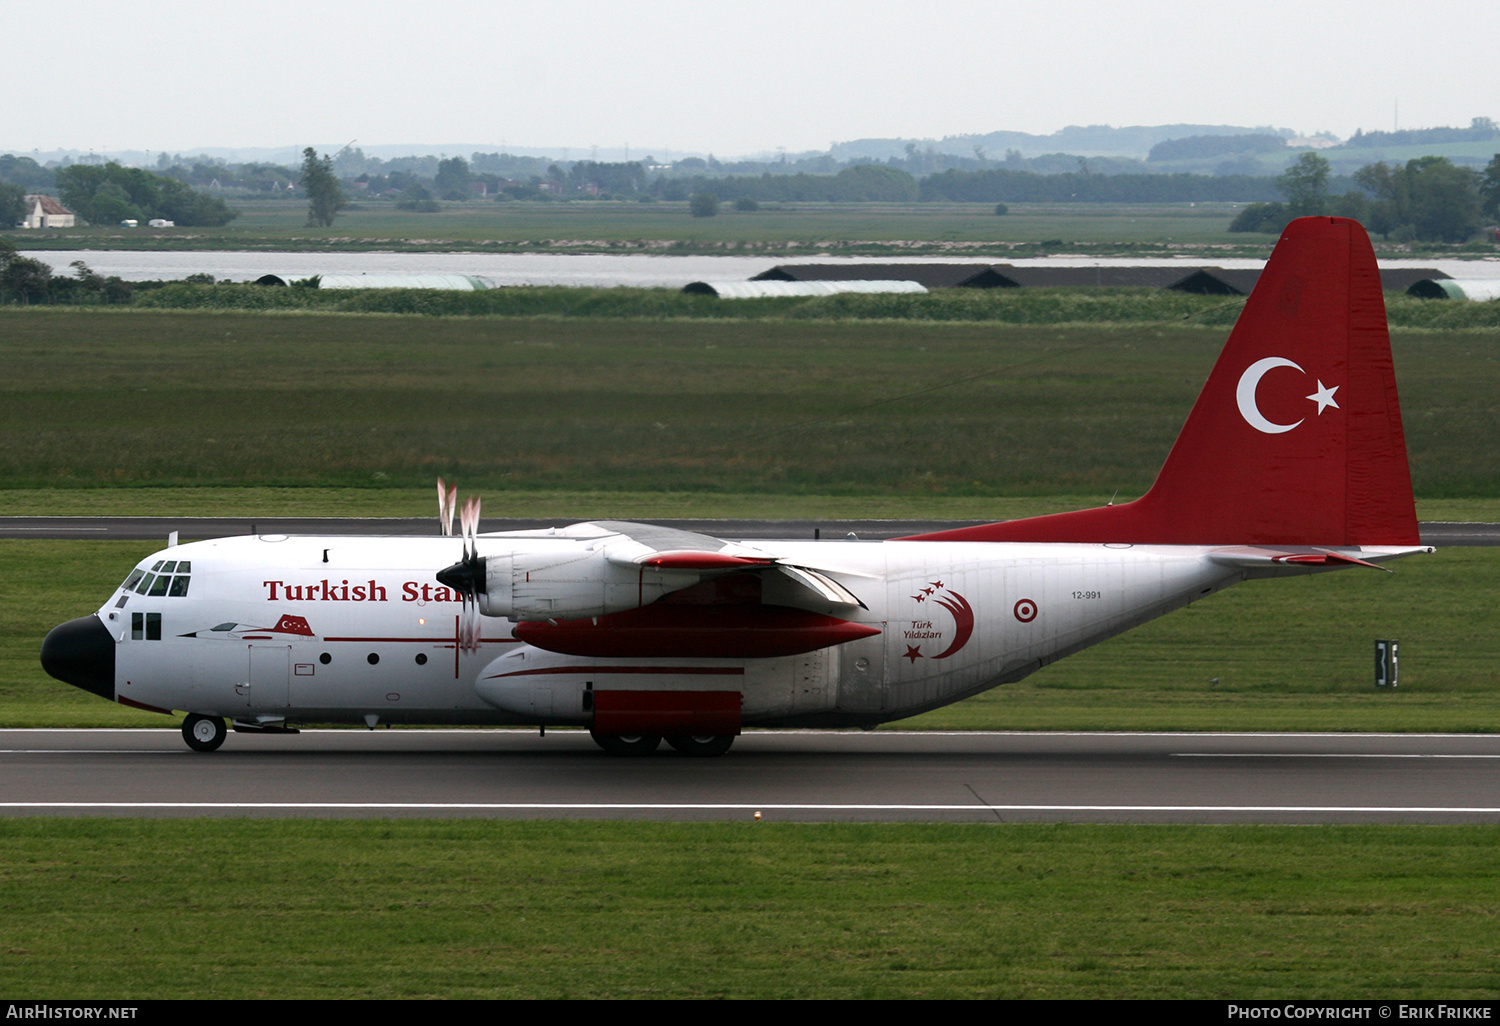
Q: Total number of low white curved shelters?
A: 3